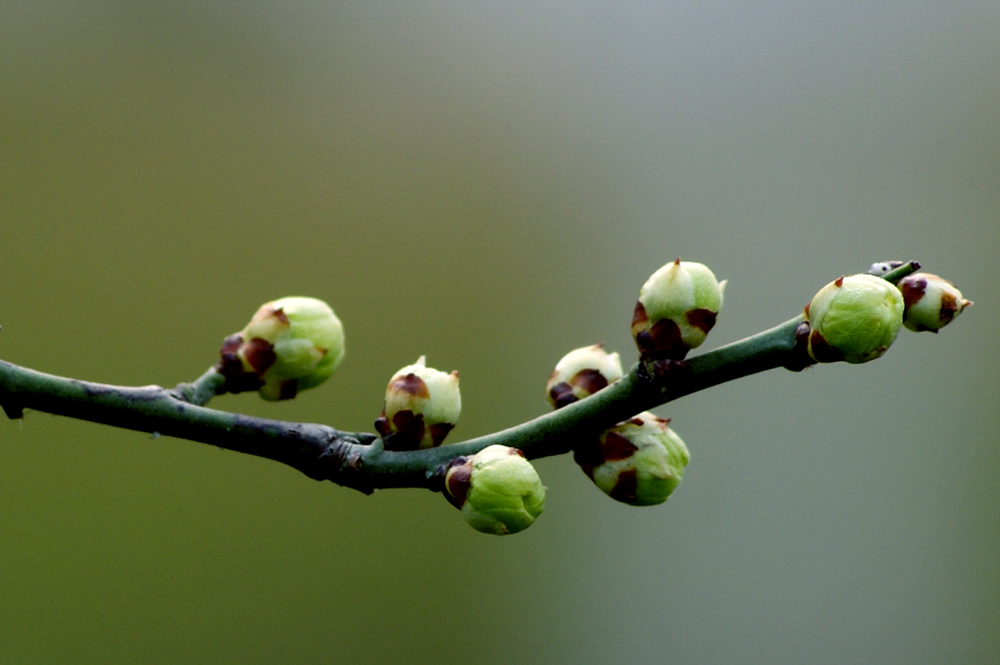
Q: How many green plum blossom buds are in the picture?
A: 8